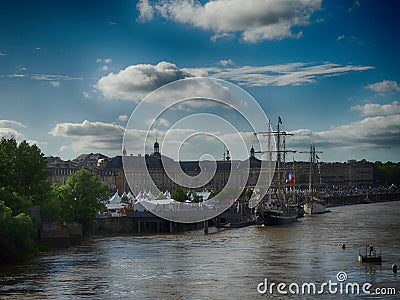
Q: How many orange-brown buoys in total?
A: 2